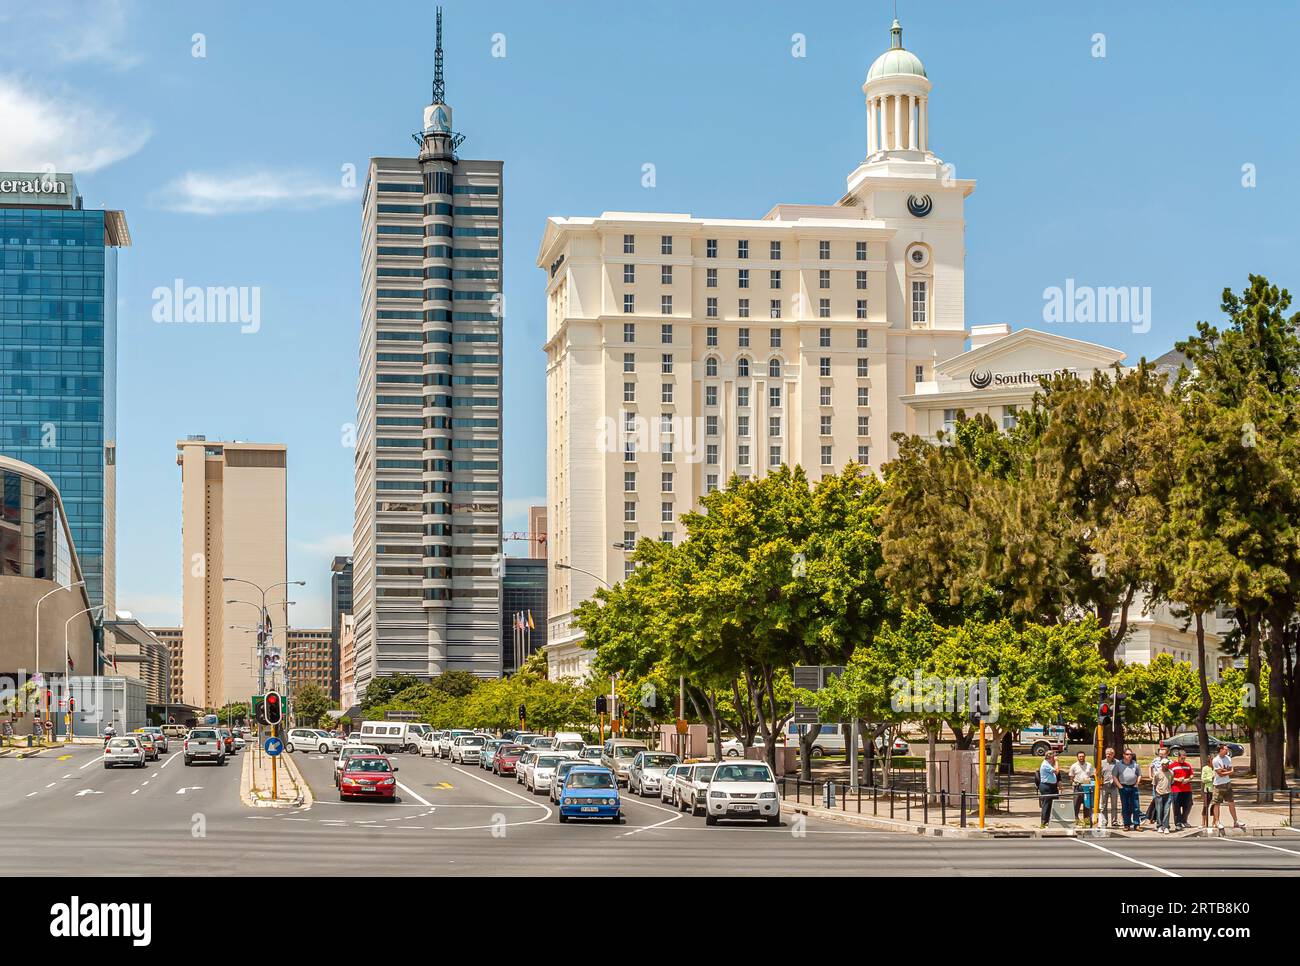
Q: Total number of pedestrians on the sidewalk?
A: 9